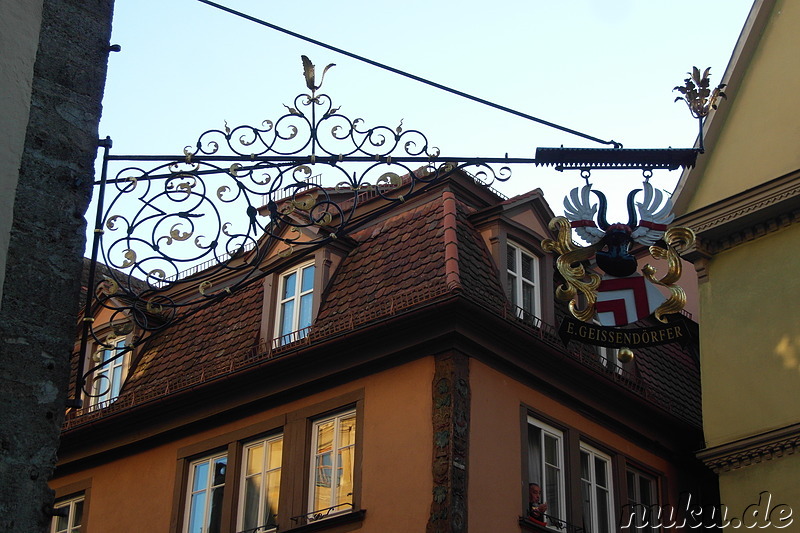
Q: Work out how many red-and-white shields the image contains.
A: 1